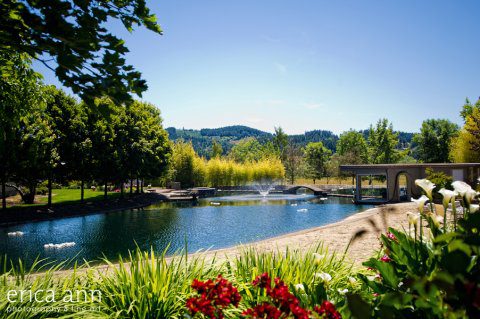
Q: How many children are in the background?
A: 0